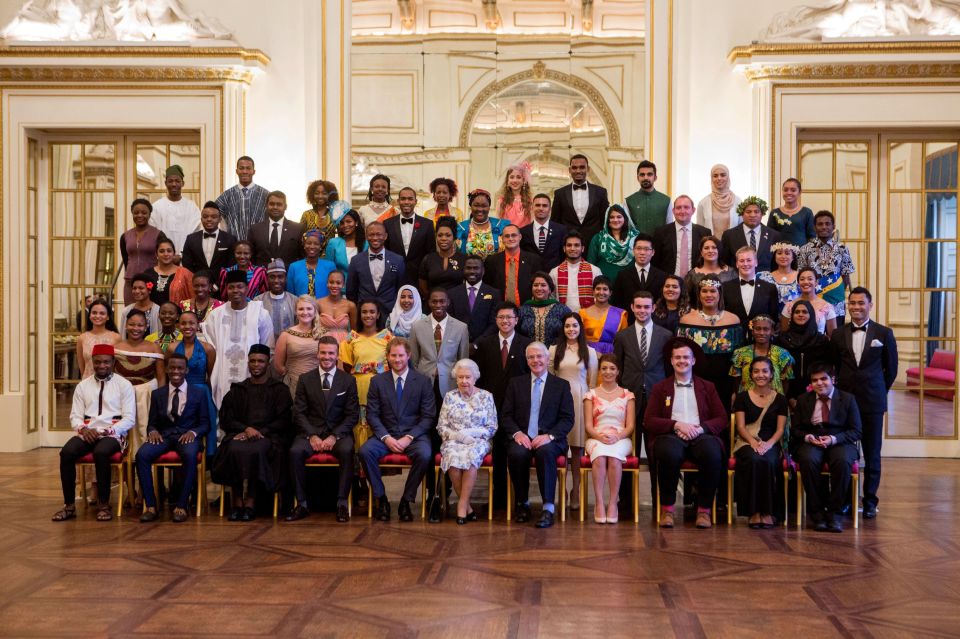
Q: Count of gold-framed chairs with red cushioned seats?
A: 11